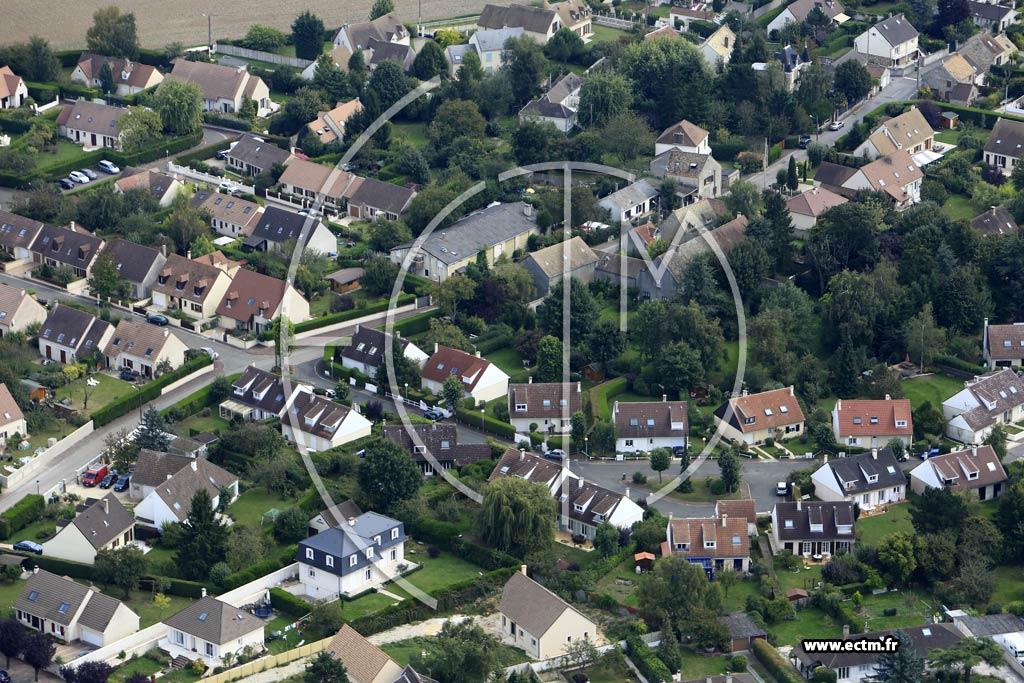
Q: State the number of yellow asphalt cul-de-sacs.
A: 0